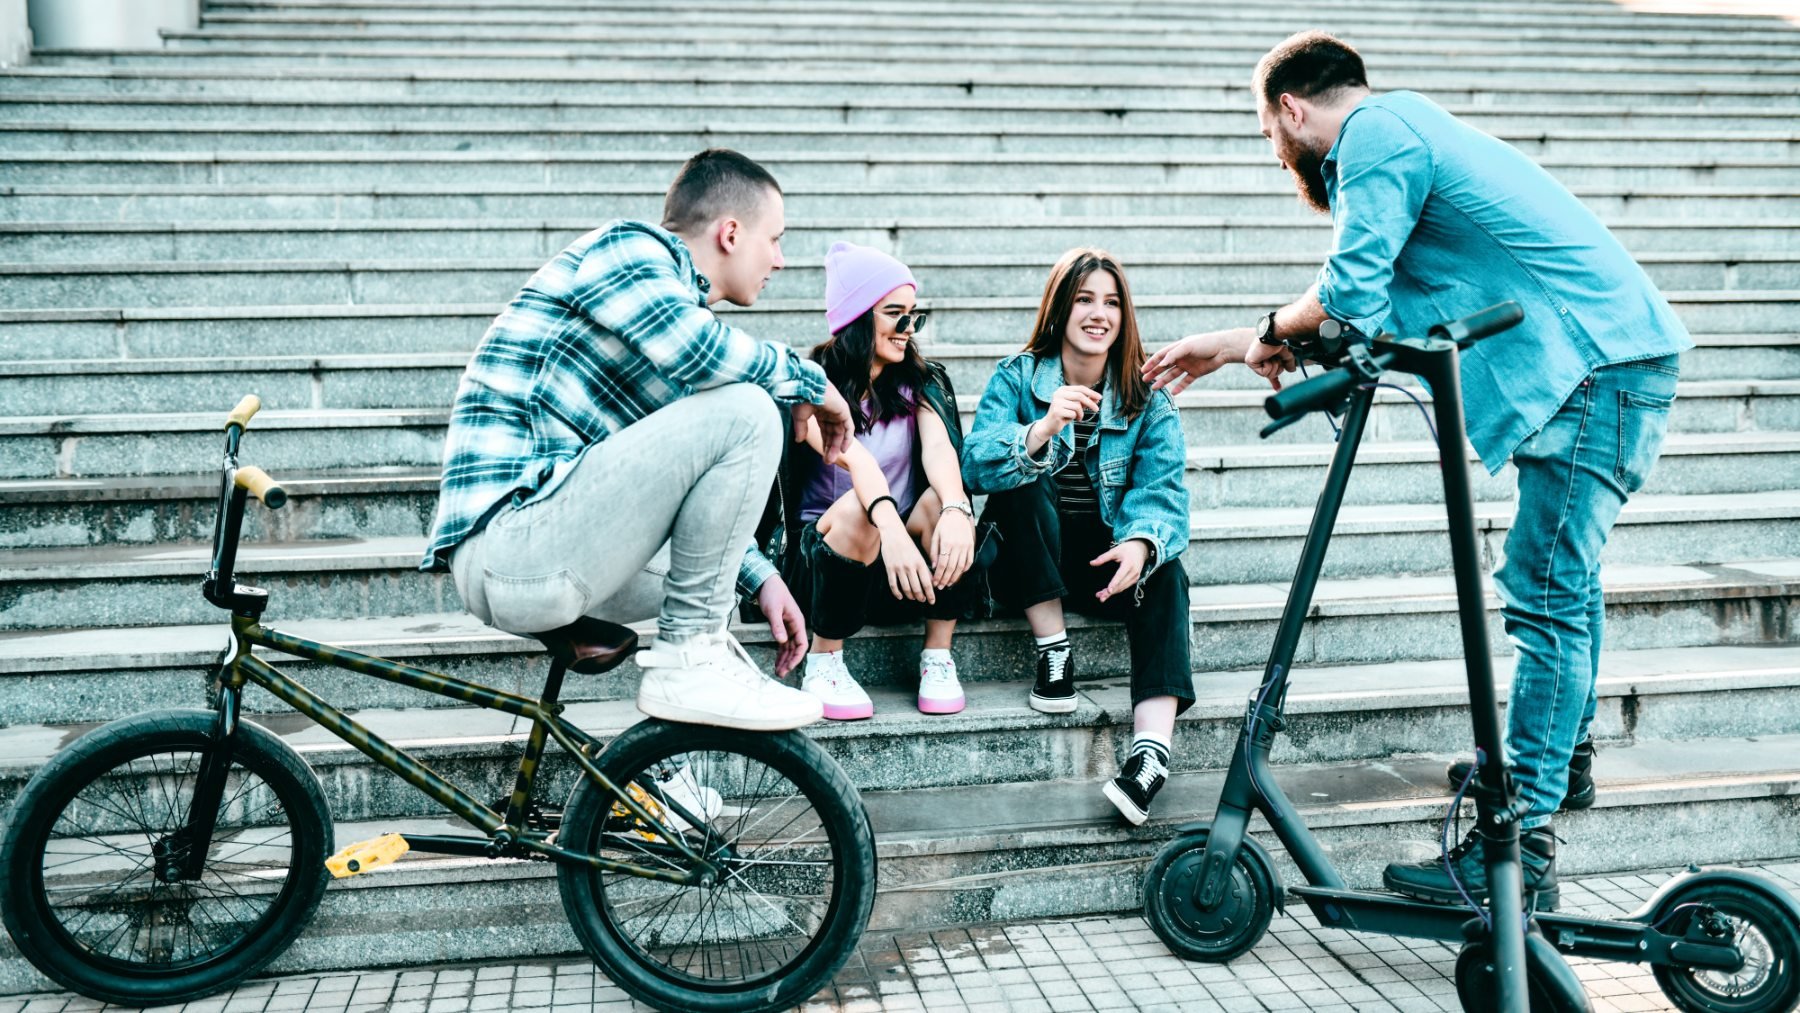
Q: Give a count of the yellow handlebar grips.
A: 2